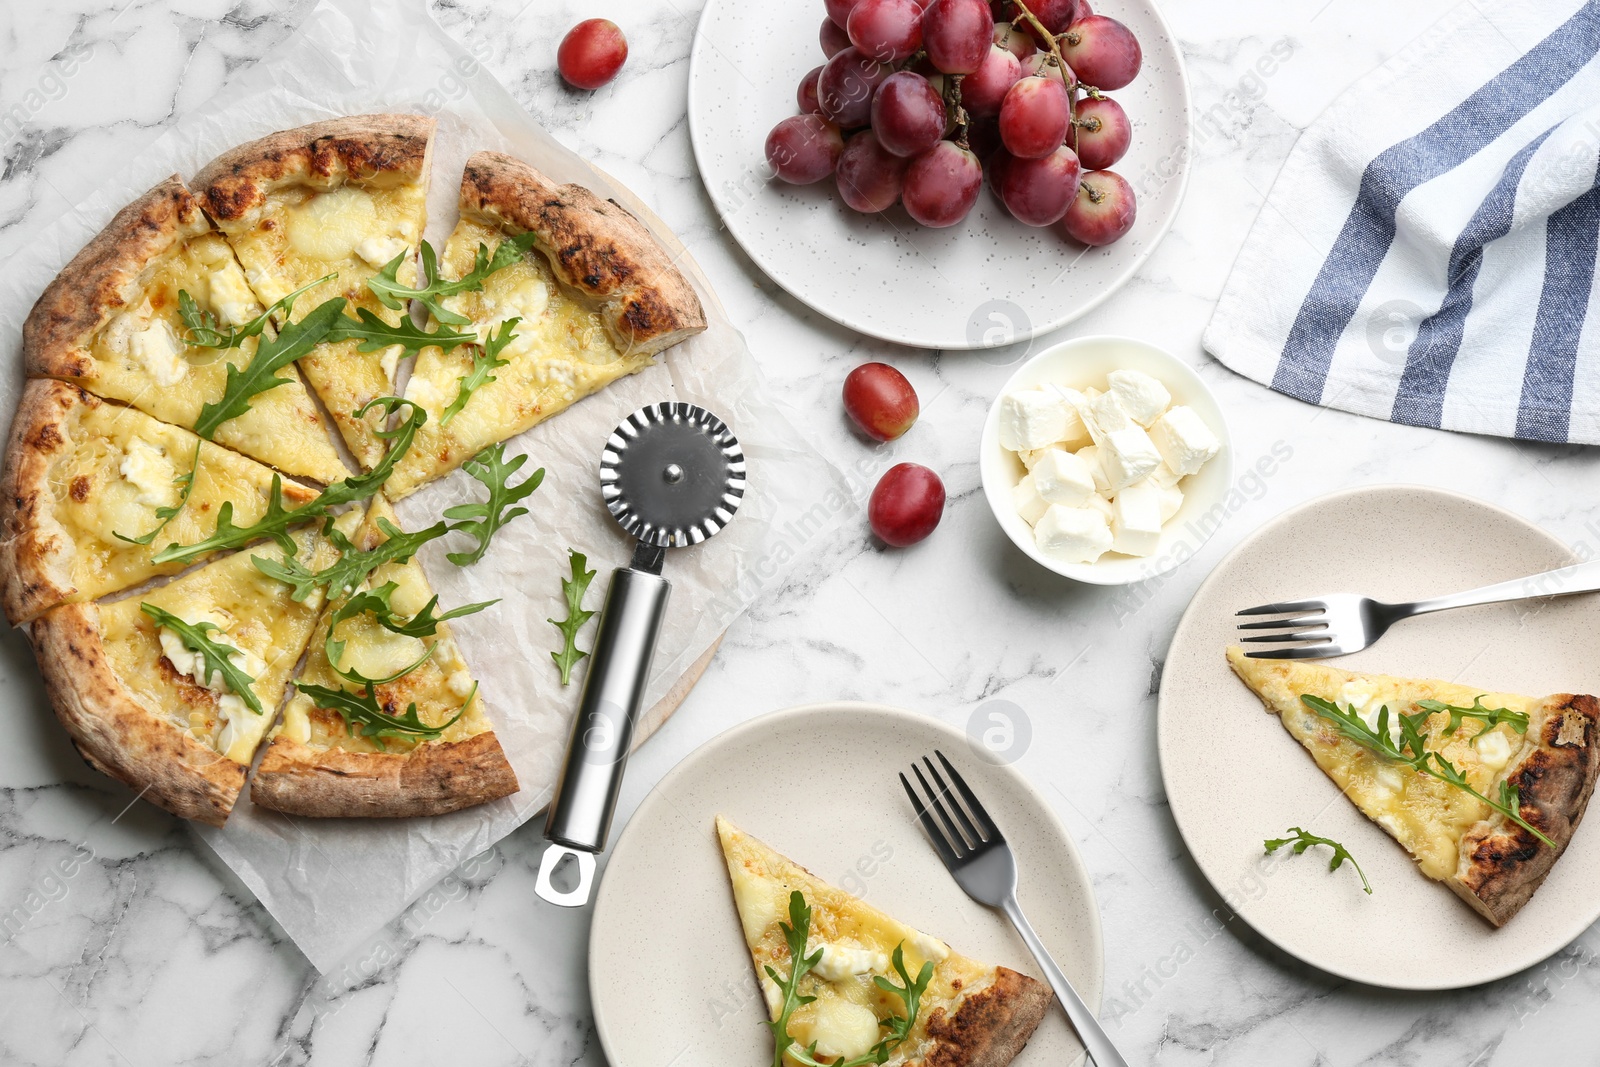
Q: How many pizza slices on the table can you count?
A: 8